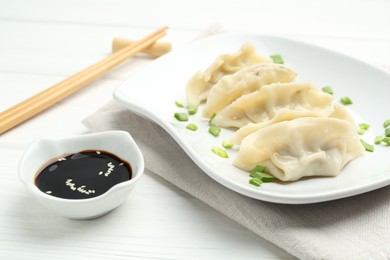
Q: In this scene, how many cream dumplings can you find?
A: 5